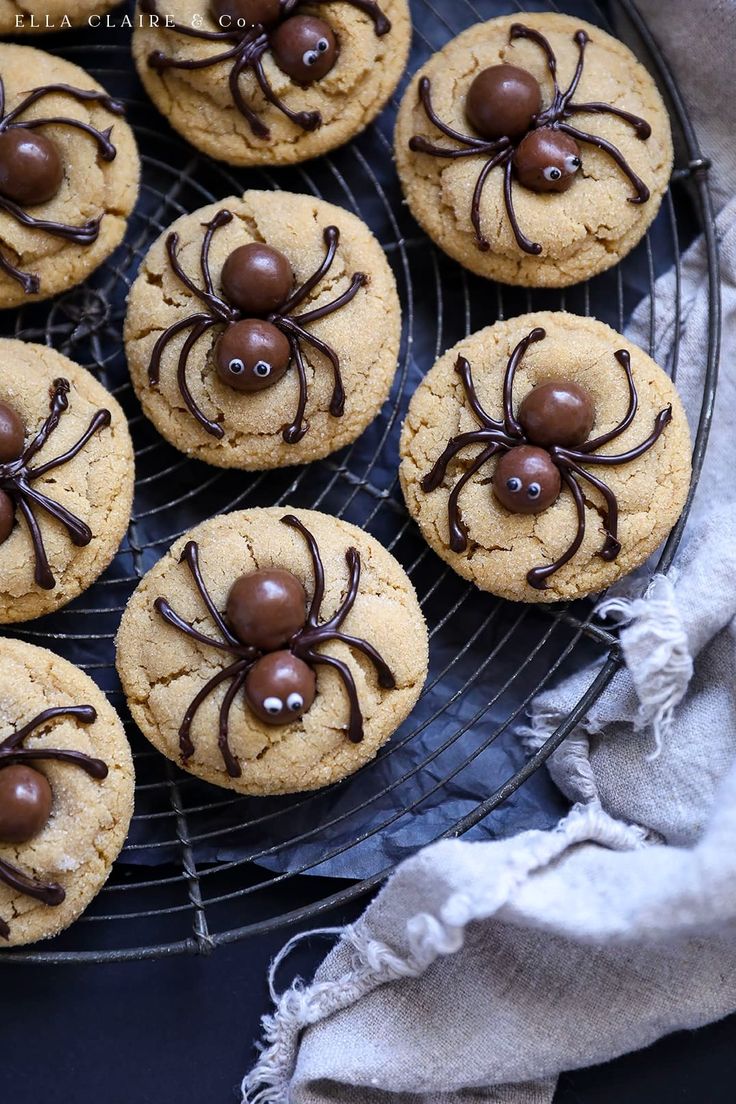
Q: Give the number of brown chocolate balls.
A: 14